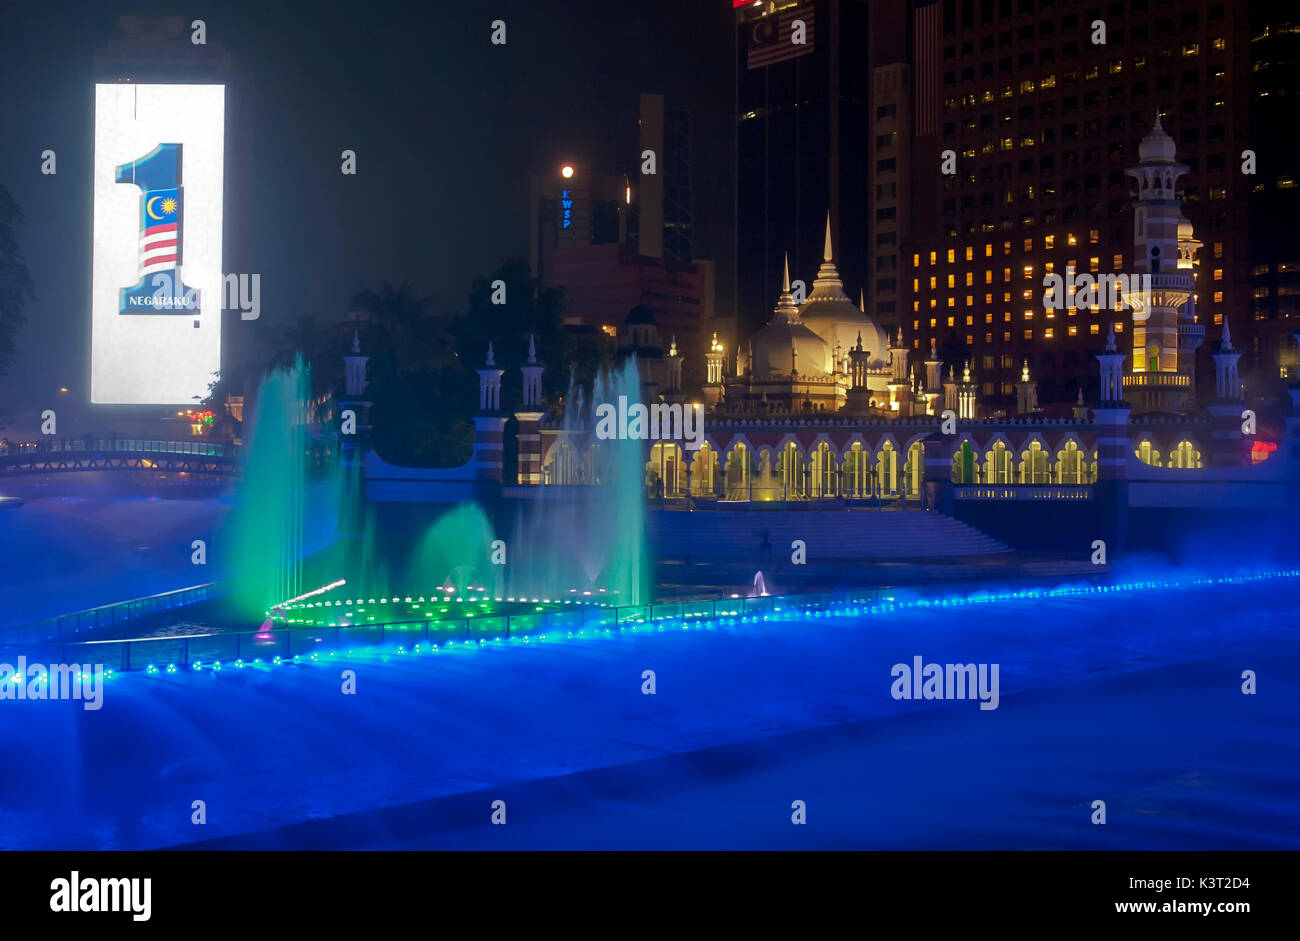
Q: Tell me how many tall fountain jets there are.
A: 2